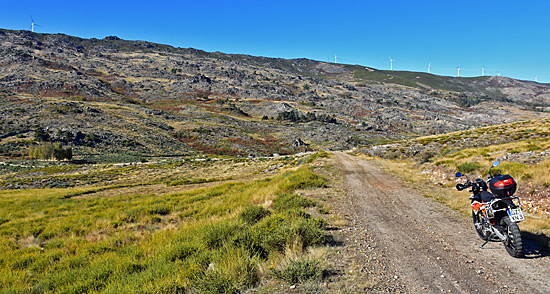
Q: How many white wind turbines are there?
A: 8